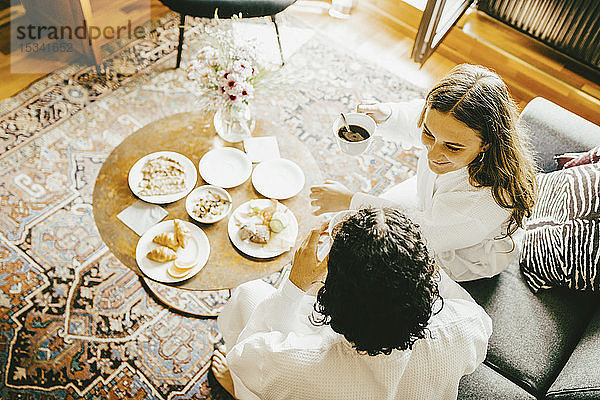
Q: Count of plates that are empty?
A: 2